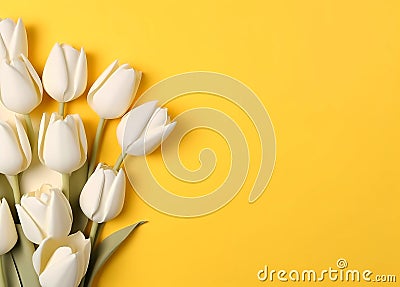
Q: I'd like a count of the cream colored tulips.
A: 11